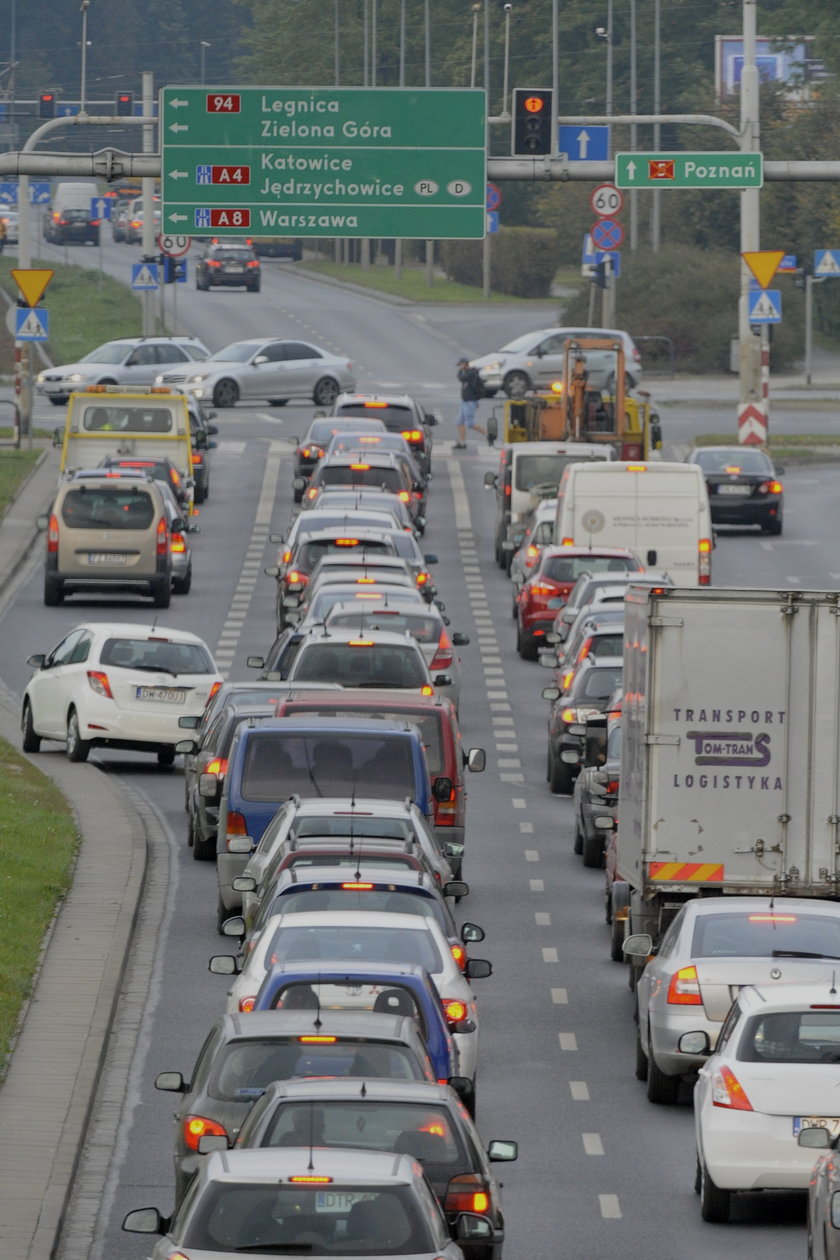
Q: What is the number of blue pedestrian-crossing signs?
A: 4